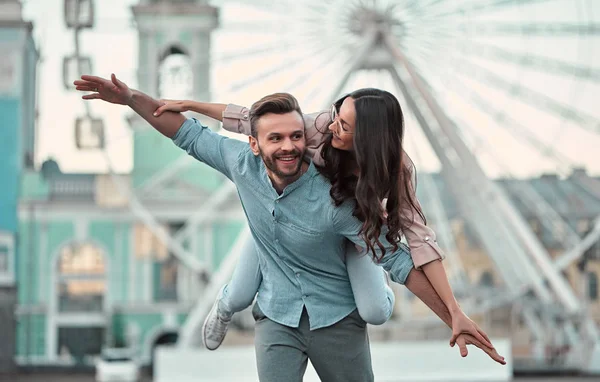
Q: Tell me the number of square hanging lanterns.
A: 3